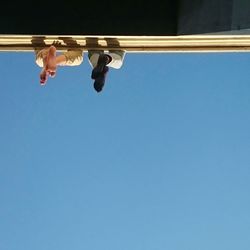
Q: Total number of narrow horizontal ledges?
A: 1